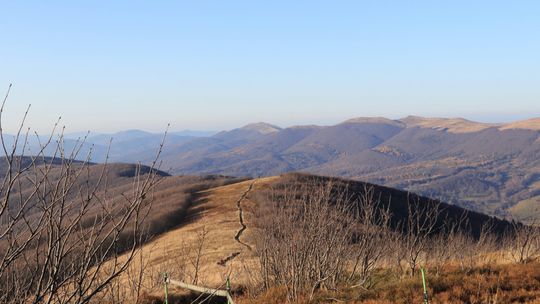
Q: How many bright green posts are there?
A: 3